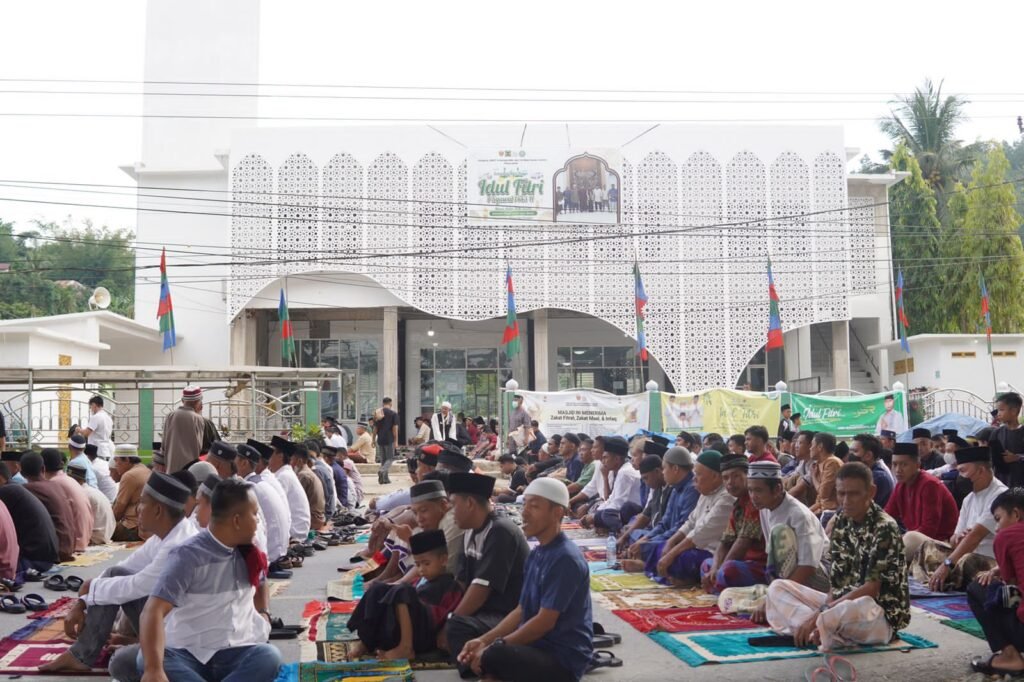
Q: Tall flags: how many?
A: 7